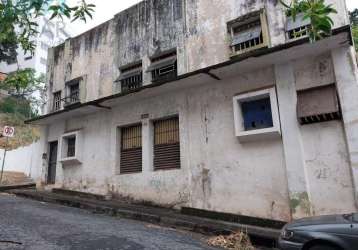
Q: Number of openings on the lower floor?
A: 6